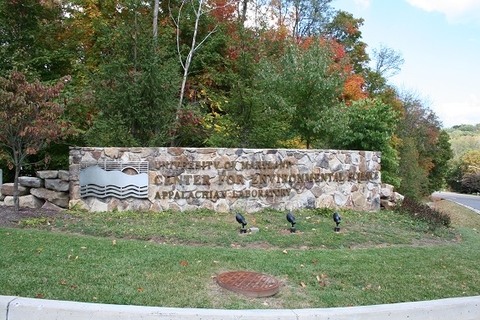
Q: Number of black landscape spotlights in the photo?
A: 3